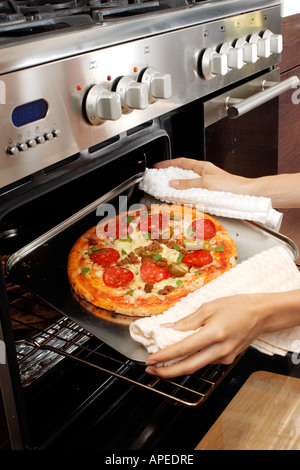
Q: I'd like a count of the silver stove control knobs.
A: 8